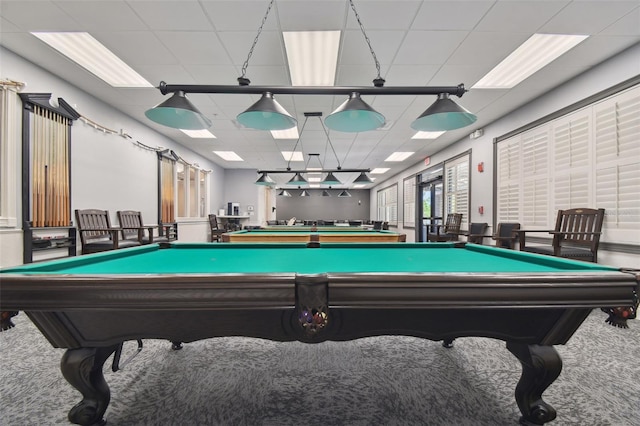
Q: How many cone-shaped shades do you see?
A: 12